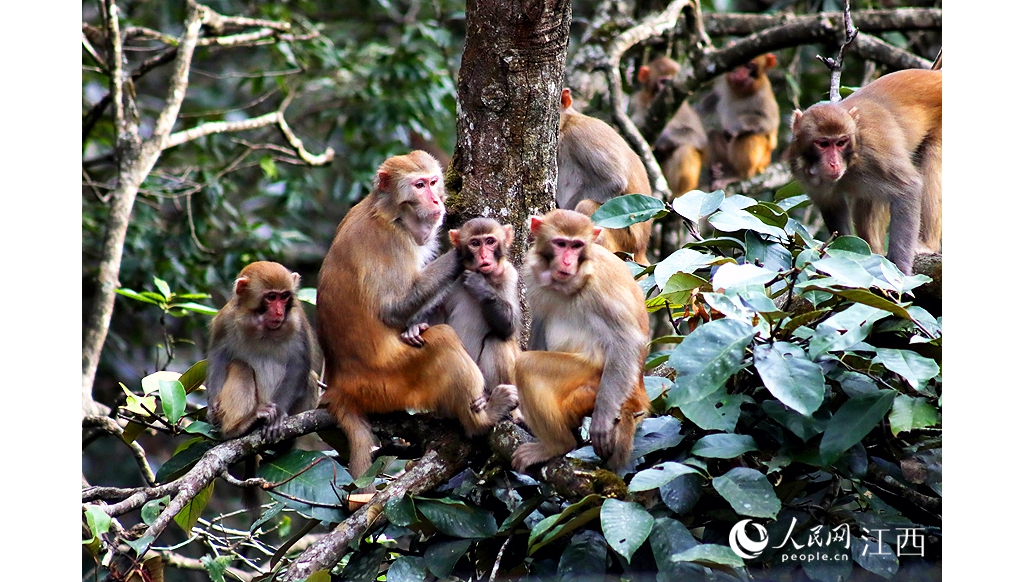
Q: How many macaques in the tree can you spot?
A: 8